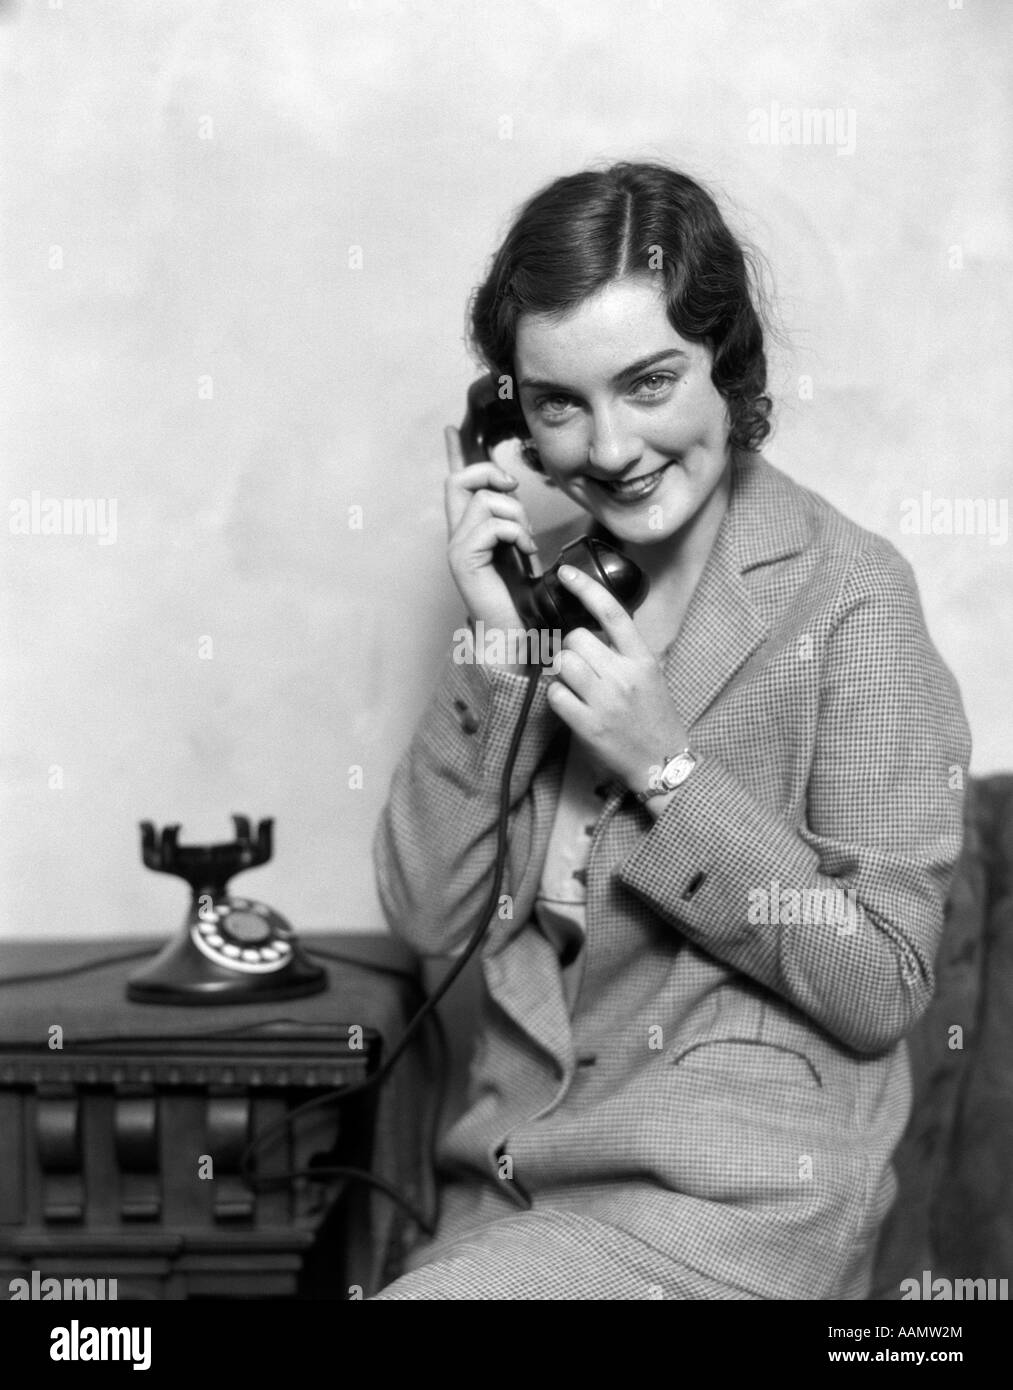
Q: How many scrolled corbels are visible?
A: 3